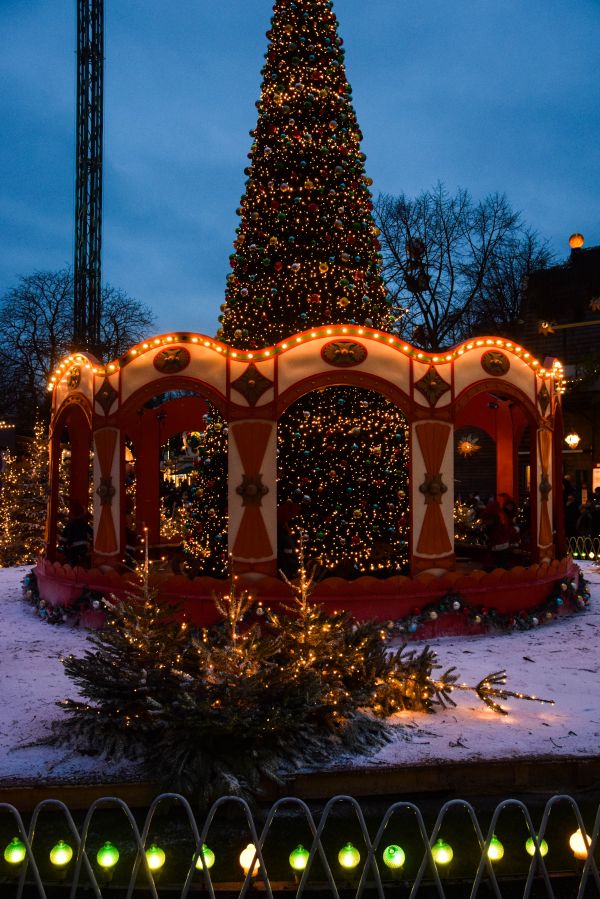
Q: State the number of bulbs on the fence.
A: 13